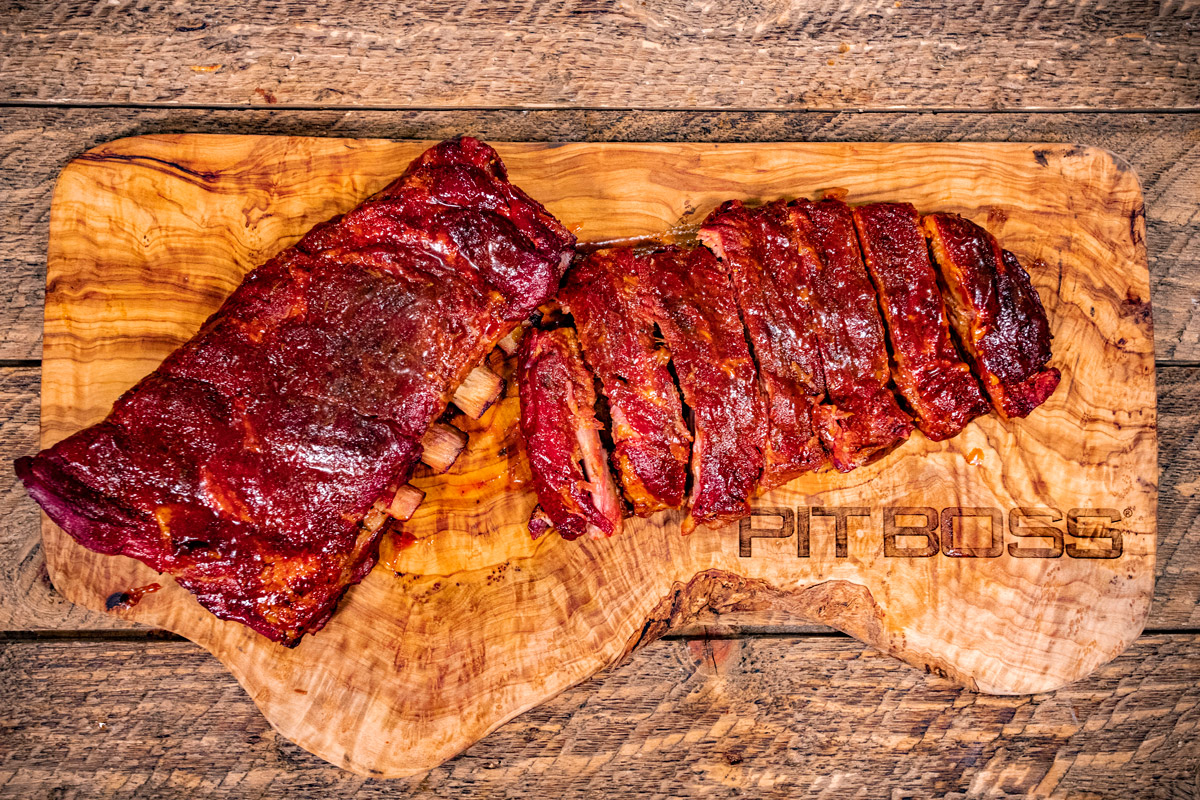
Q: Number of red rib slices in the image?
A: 7